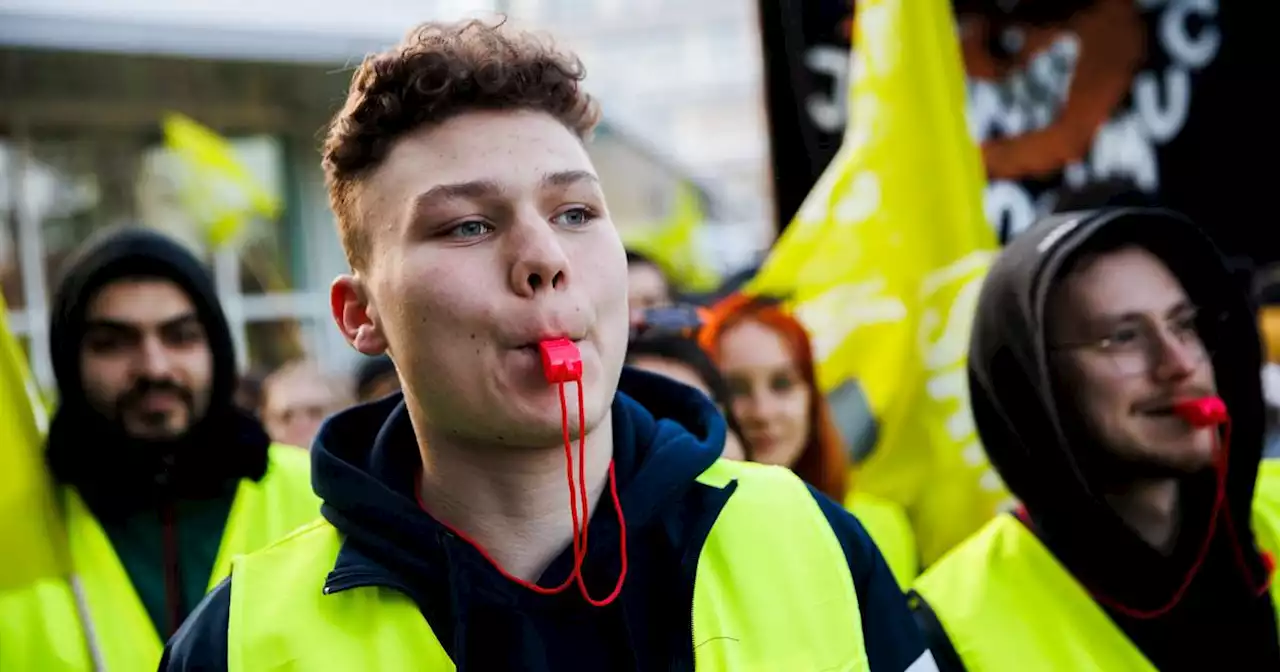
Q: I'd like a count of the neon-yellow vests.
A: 4